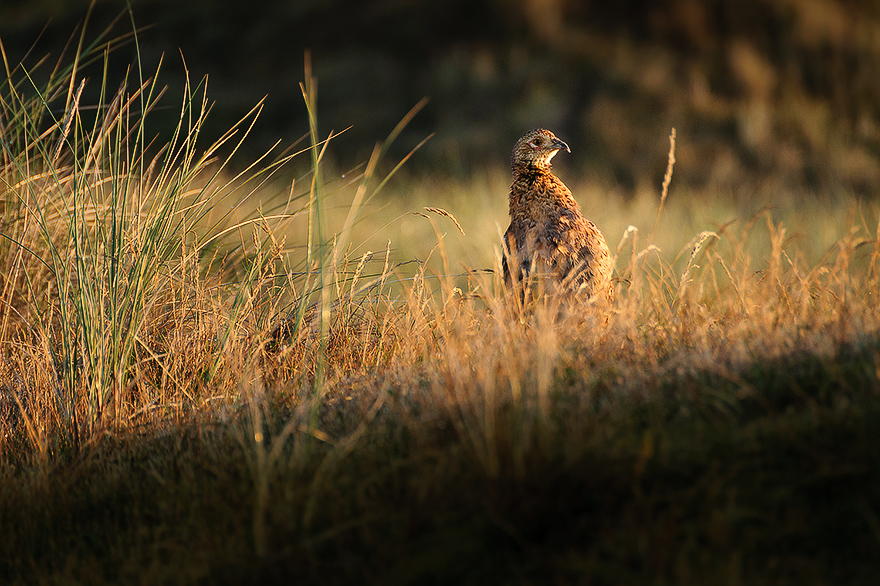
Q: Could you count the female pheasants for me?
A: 1